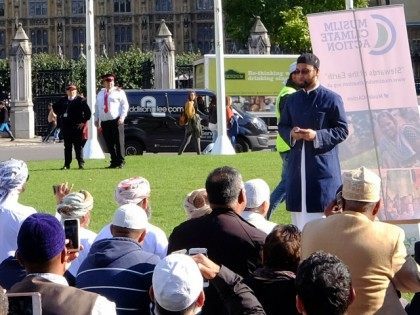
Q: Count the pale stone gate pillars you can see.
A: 3